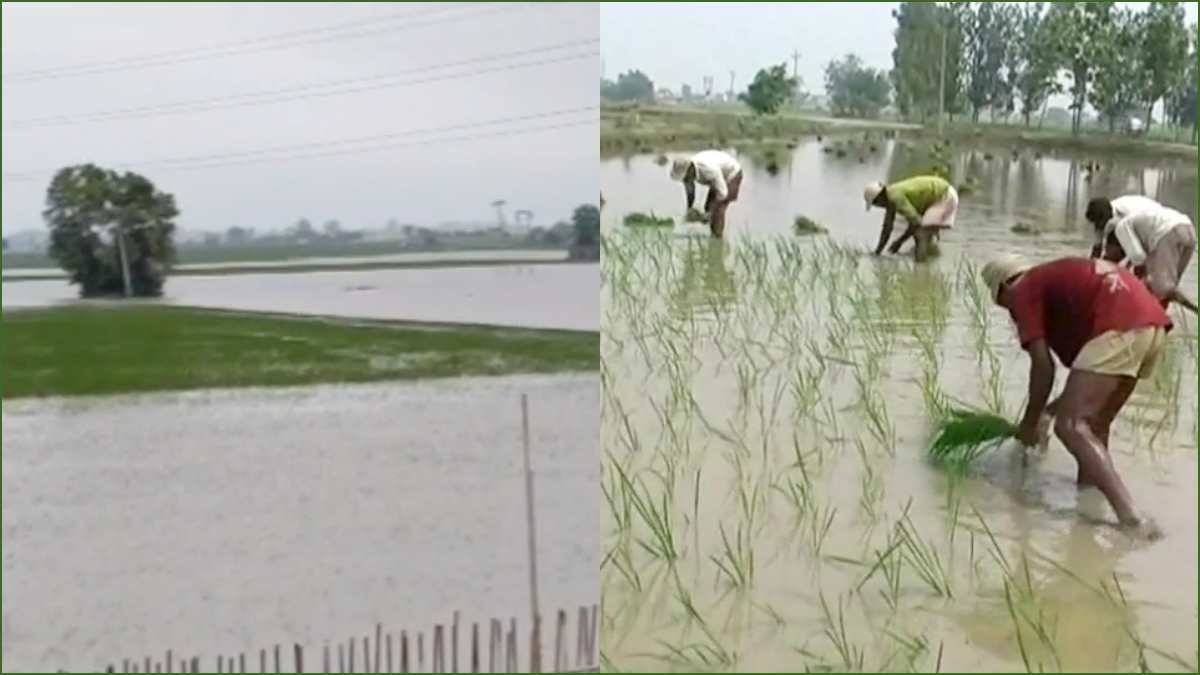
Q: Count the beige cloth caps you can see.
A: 3